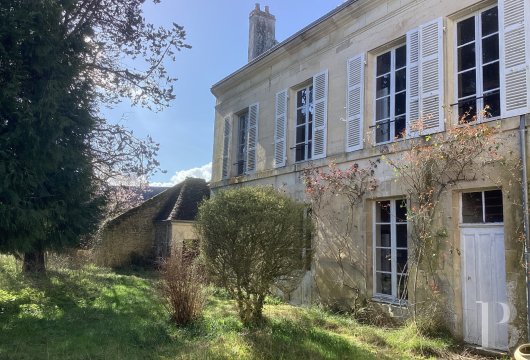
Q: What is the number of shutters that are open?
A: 8